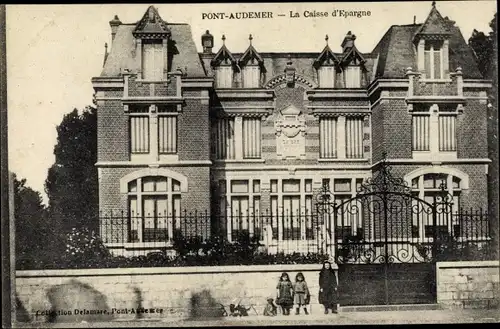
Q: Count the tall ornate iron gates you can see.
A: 1